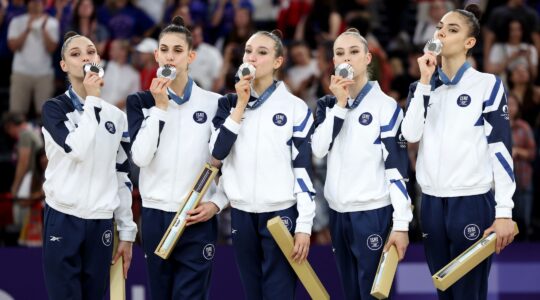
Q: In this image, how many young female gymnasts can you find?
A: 5